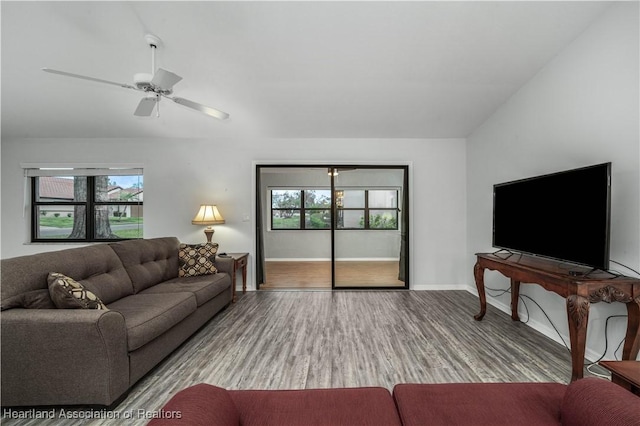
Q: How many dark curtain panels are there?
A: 2